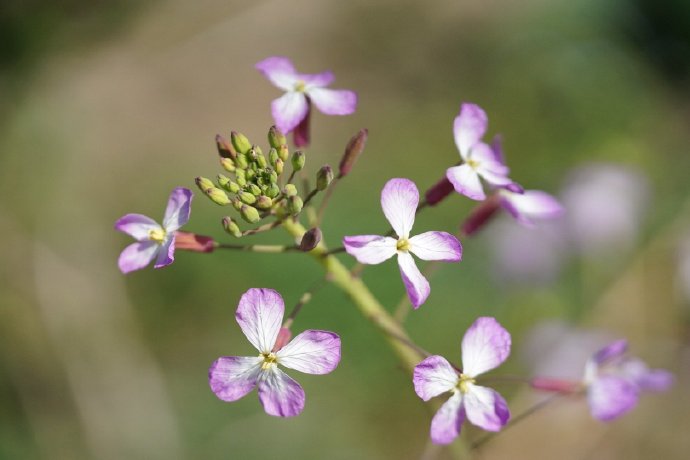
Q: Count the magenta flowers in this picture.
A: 8